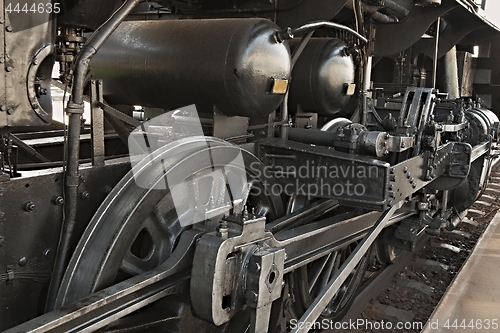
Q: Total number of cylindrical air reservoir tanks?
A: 2